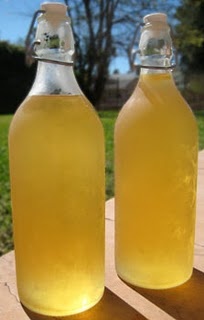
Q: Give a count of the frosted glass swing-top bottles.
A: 2